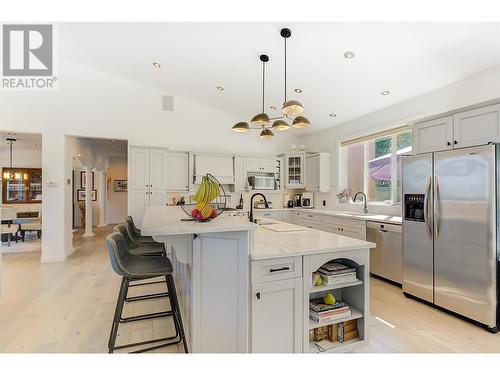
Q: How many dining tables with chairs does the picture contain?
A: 1